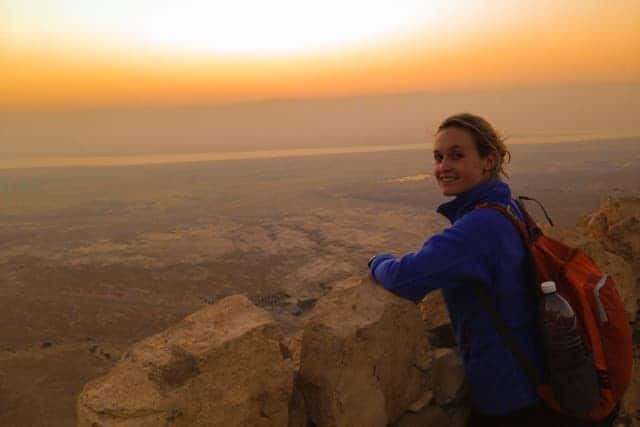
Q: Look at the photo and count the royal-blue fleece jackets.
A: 1